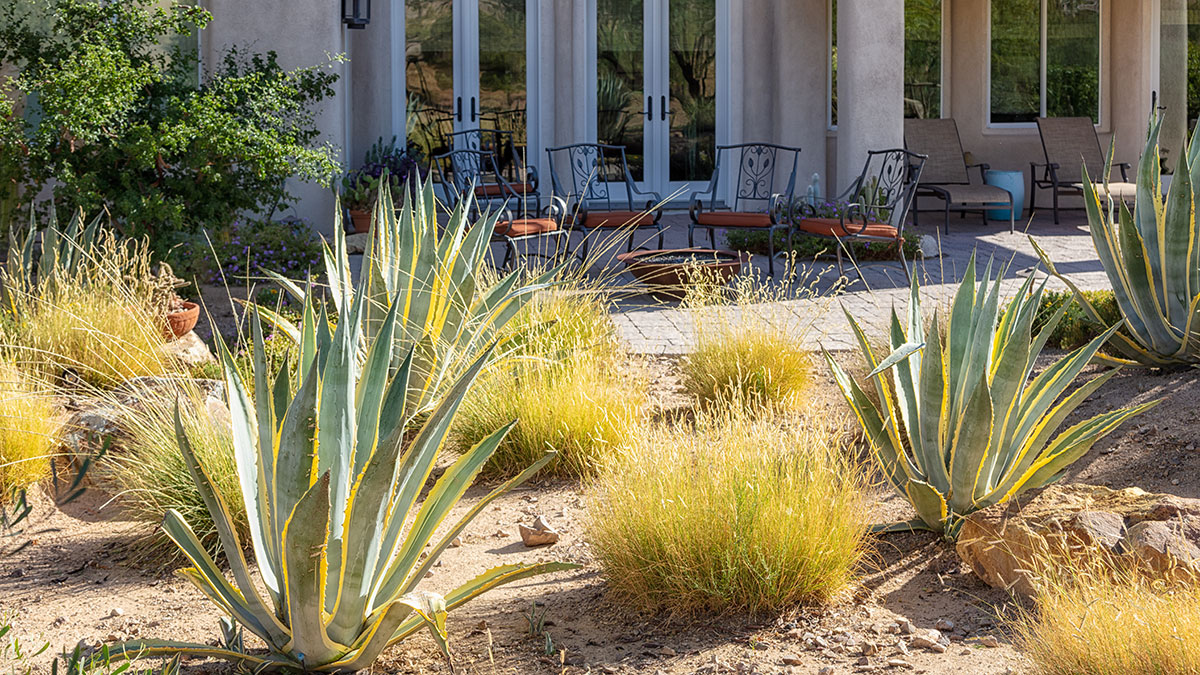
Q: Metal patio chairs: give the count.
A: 5